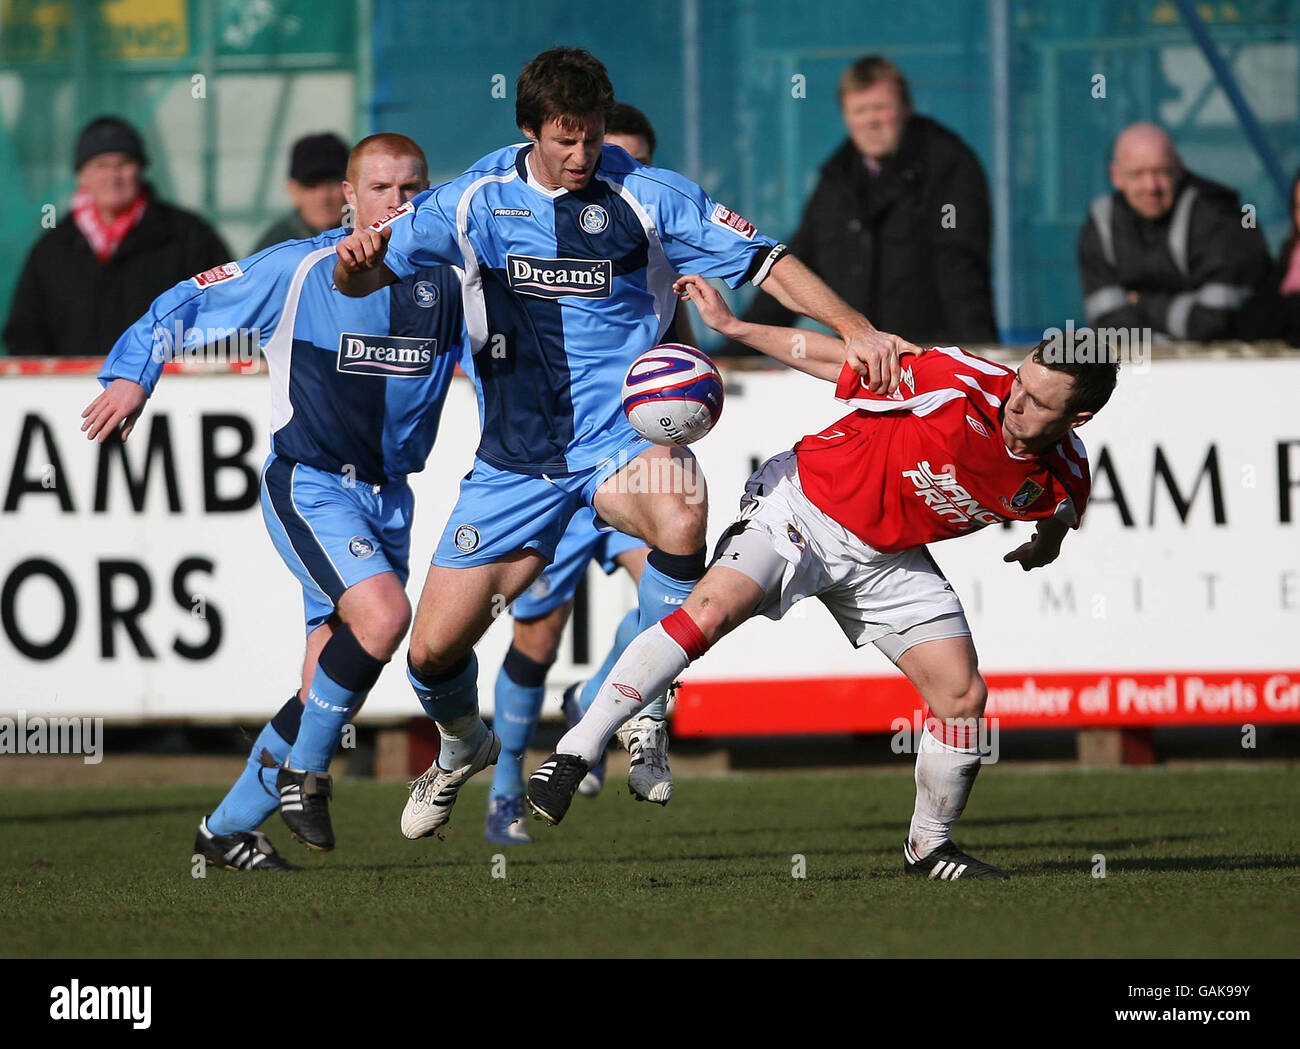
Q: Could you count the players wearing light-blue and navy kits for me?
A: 3